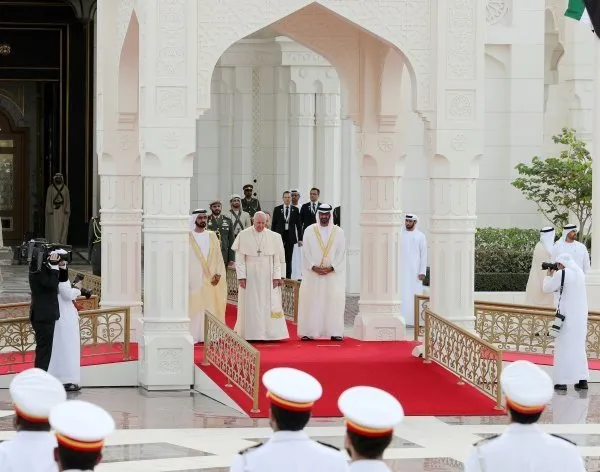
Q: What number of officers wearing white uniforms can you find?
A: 5